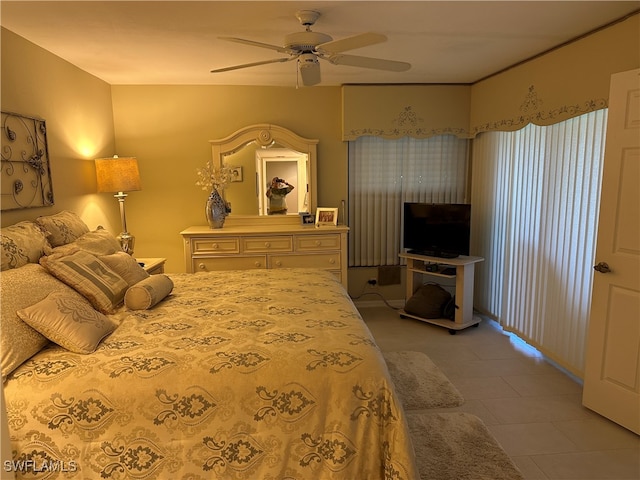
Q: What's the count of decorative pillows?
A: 8